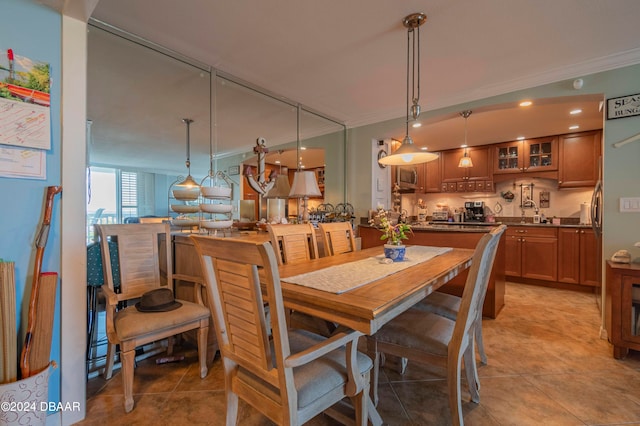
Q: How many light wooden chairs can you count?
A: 6